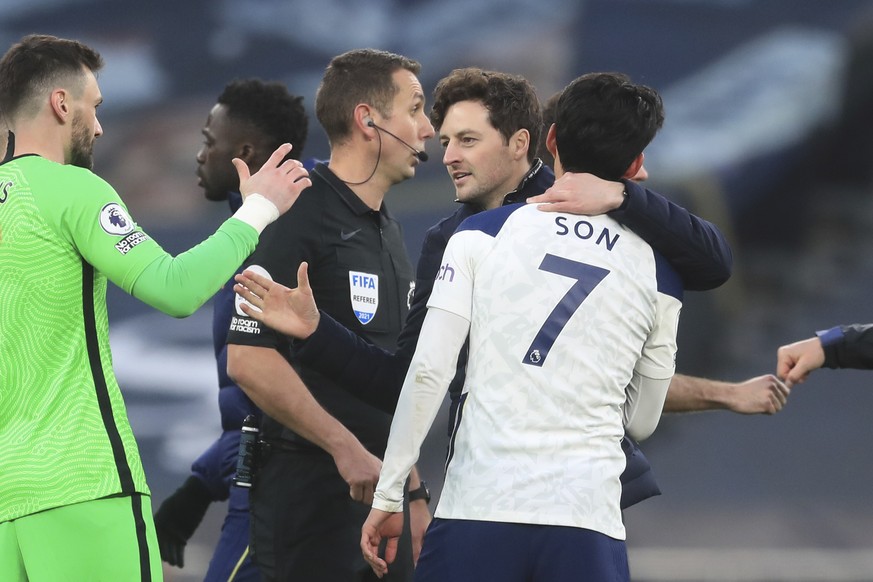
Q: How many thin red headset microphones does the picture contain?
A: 0